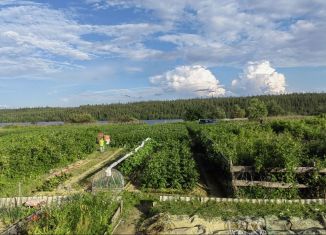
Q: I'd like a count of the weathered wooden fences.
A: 1